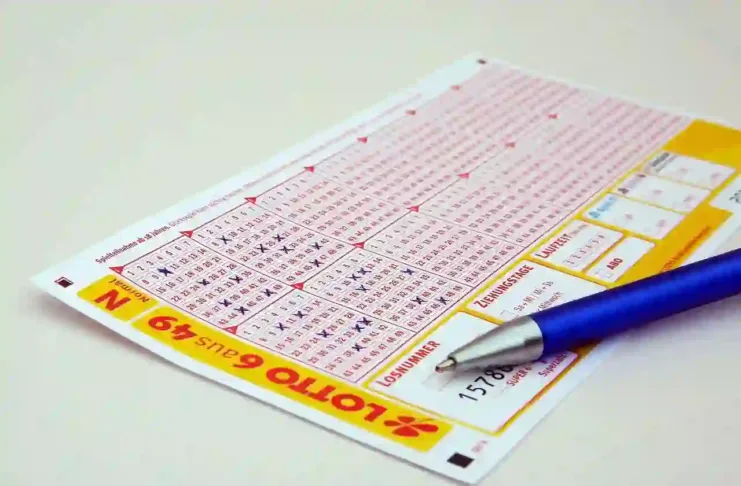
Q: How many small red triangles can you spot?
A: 14